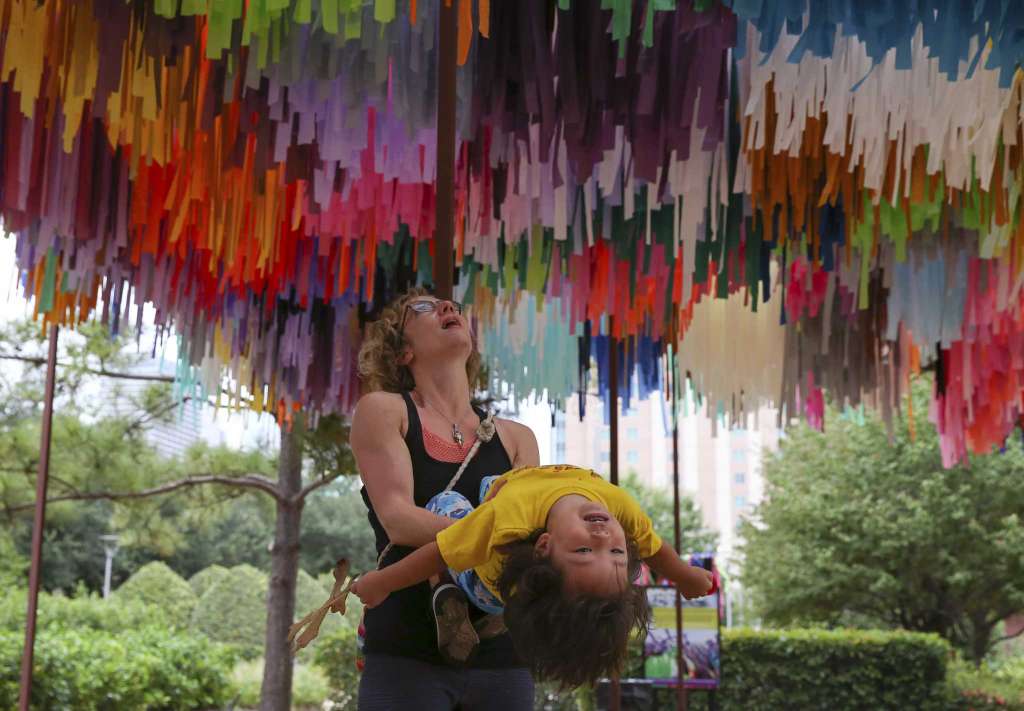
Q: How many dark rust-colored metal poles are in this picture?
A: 4